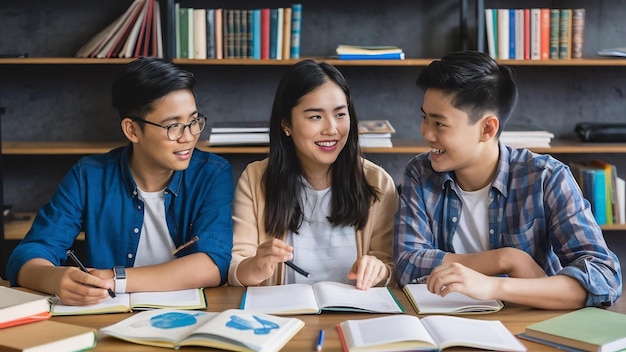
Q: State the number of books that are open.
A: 5